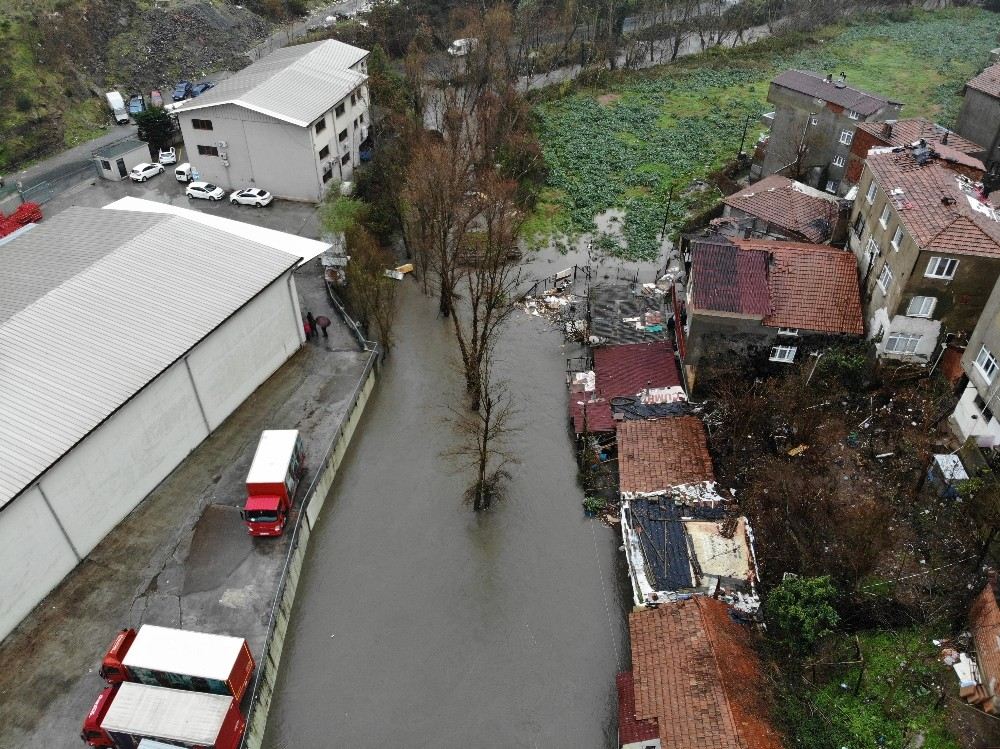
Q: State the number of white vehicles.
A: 7